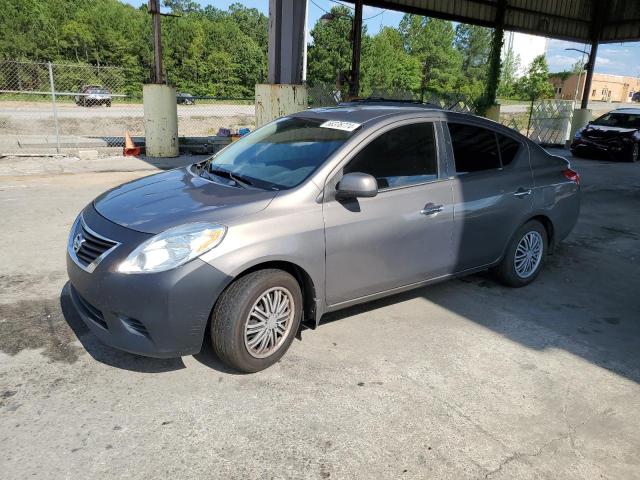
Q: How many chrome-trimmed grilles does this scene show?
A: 1